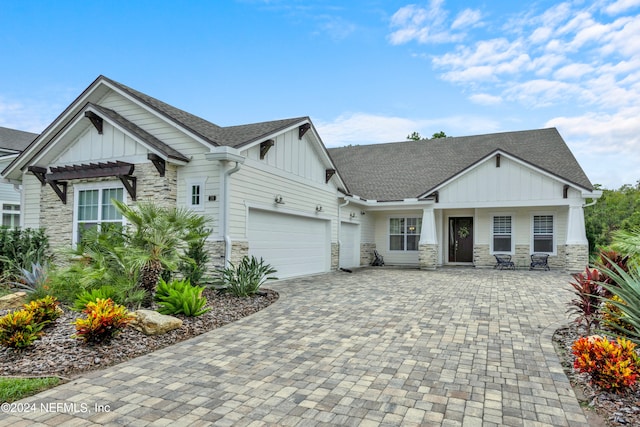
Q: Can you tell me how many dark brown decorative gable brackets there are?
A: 9